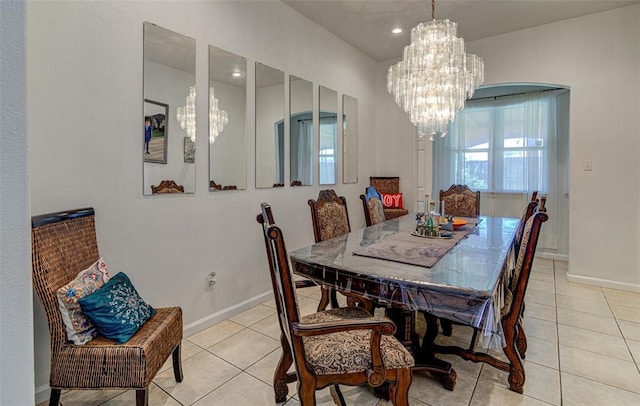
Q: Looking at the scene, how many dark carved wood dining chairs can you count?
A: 6